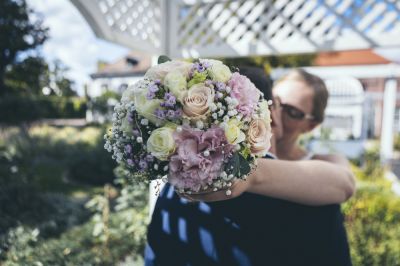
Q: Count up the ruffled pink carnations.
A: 2